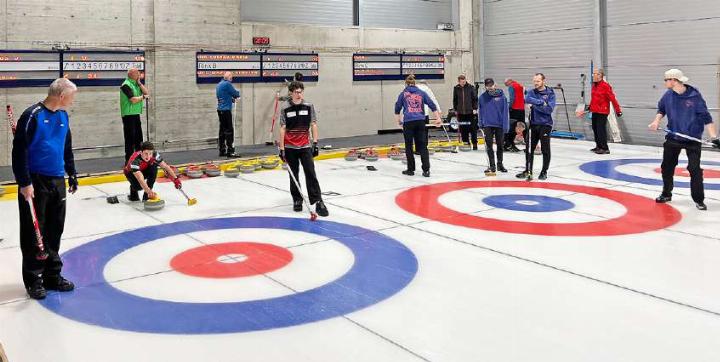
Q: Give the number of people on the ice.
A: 12